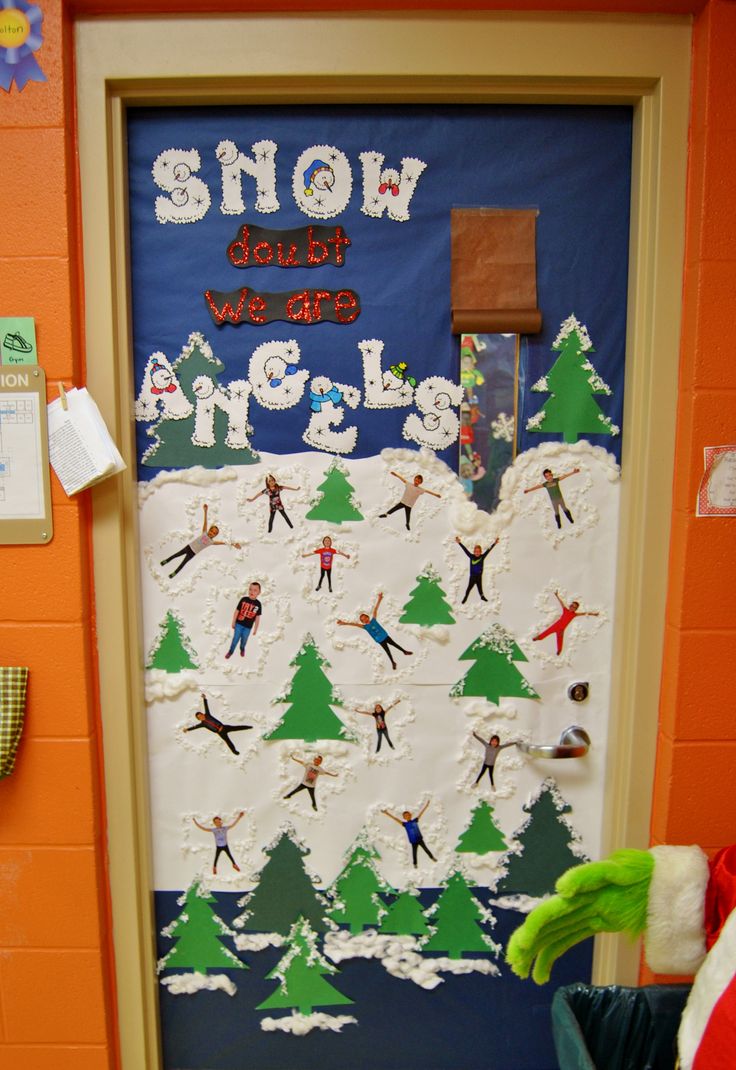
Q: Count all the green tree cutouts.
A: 15